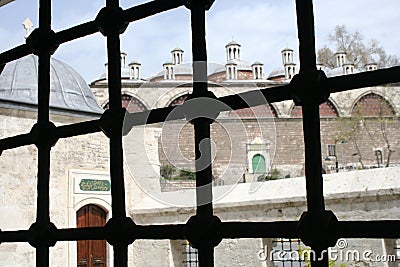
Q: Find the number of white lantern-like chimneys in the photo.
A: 14